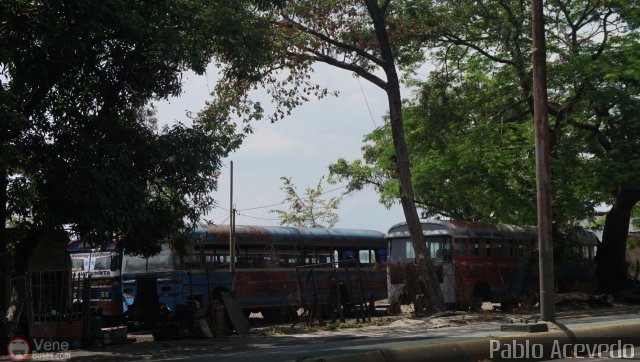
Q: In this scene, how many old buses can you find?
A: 3